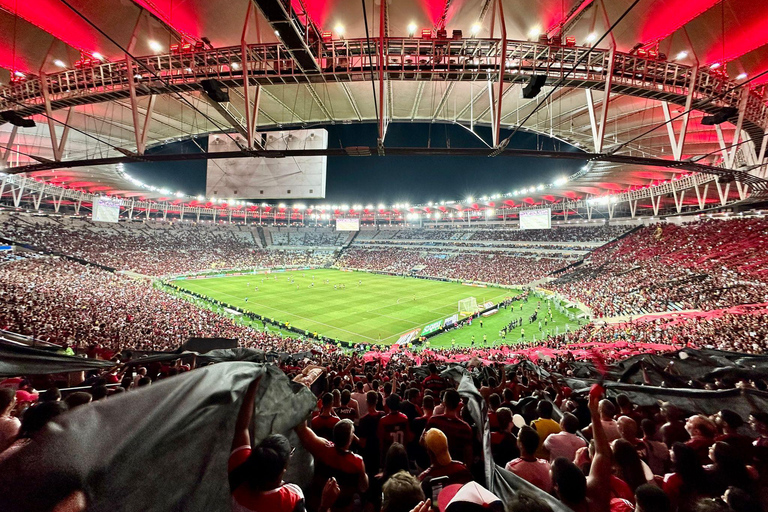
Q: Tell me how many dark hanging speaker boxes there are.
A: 4